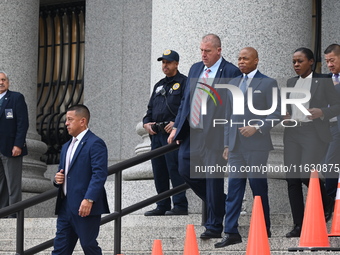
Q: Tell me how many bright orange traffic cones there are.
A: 5